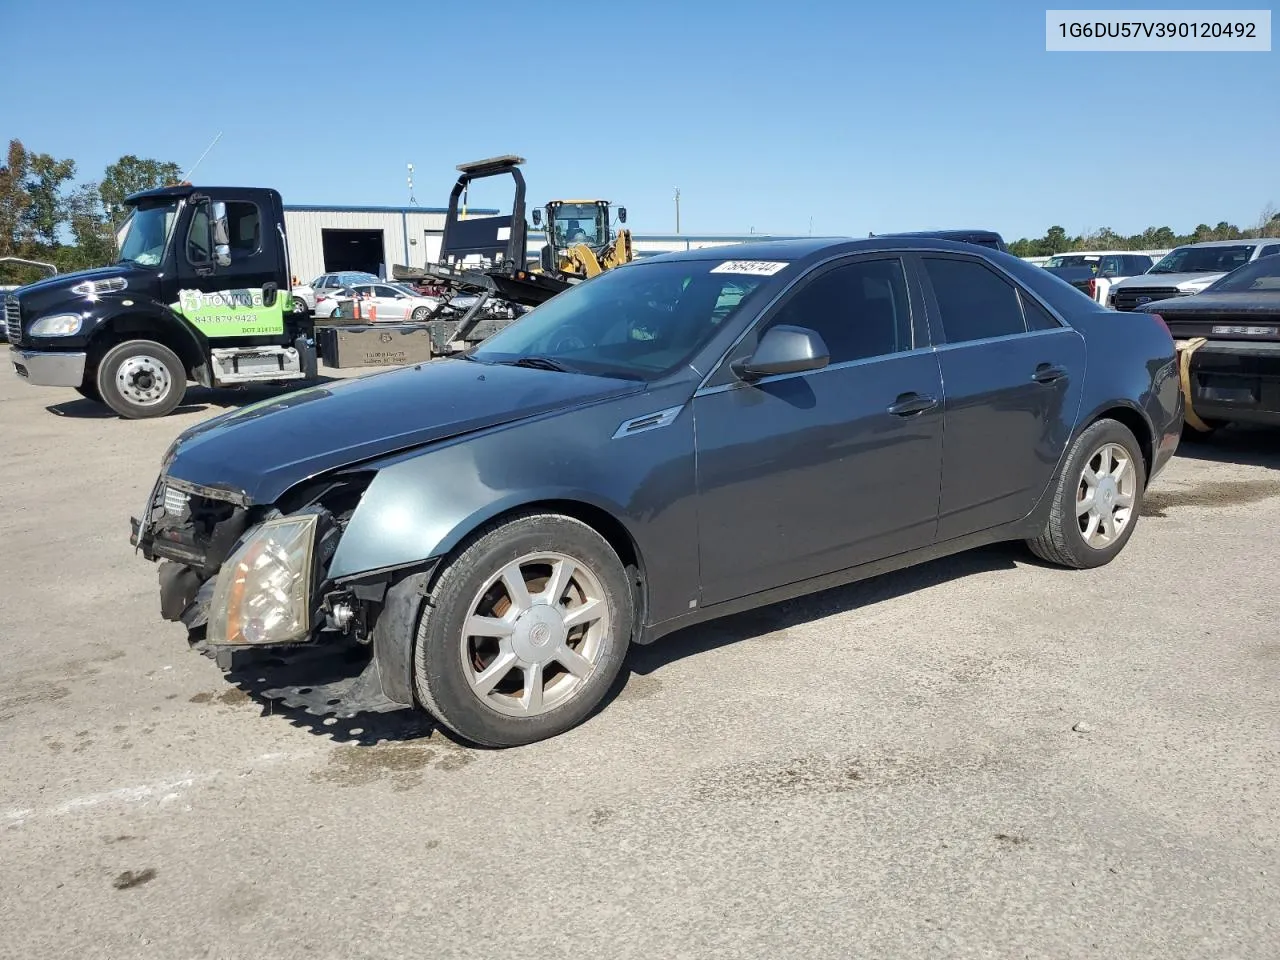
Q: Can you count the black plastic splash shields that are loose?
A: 1